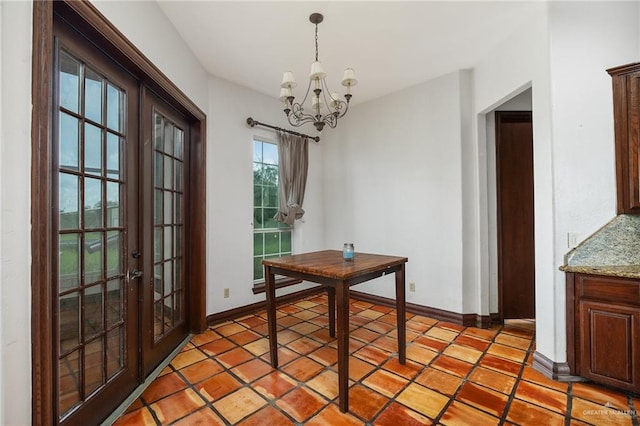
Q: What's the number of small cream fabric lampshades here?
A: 6